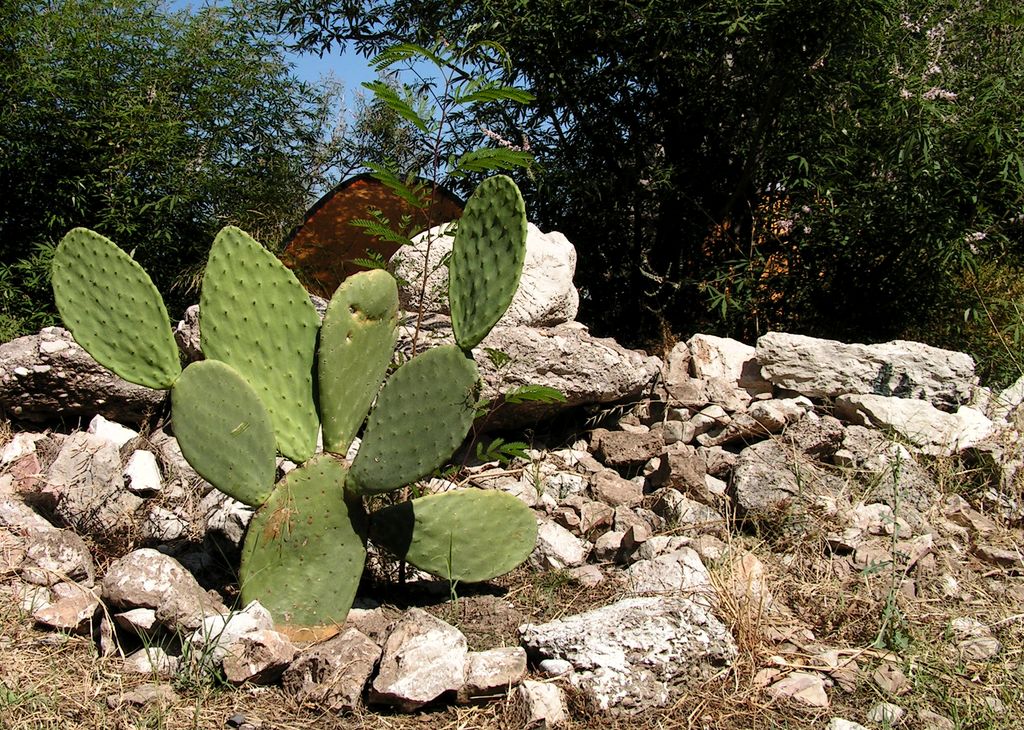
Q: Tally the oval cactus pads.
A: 8